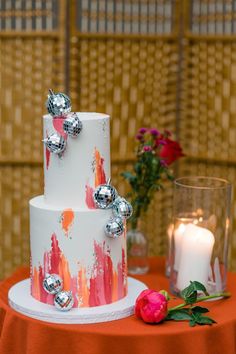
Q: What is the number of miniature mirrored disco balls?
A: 8